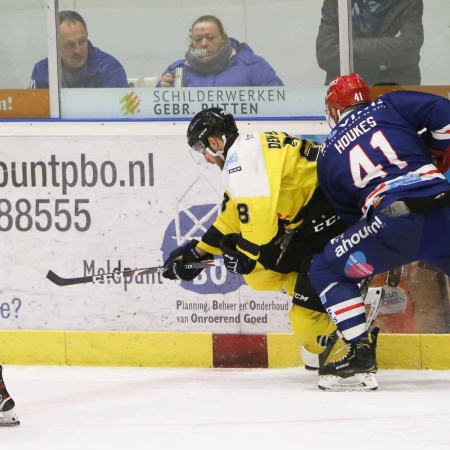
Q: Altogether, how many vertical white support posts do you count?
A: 2